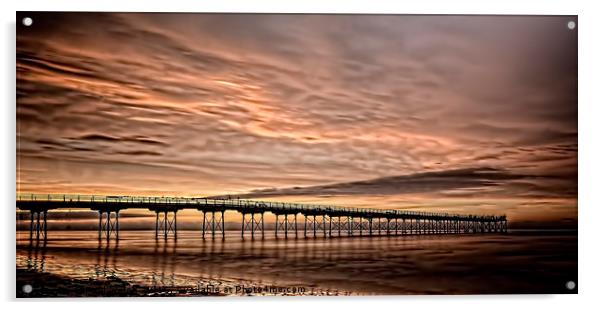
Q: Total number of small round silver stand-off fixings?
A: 4